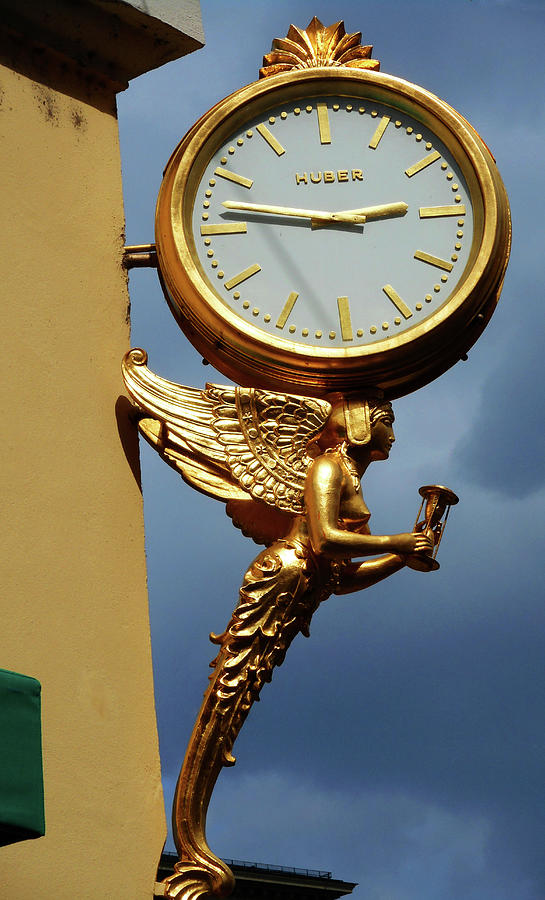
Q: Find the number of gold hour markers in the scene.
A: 12